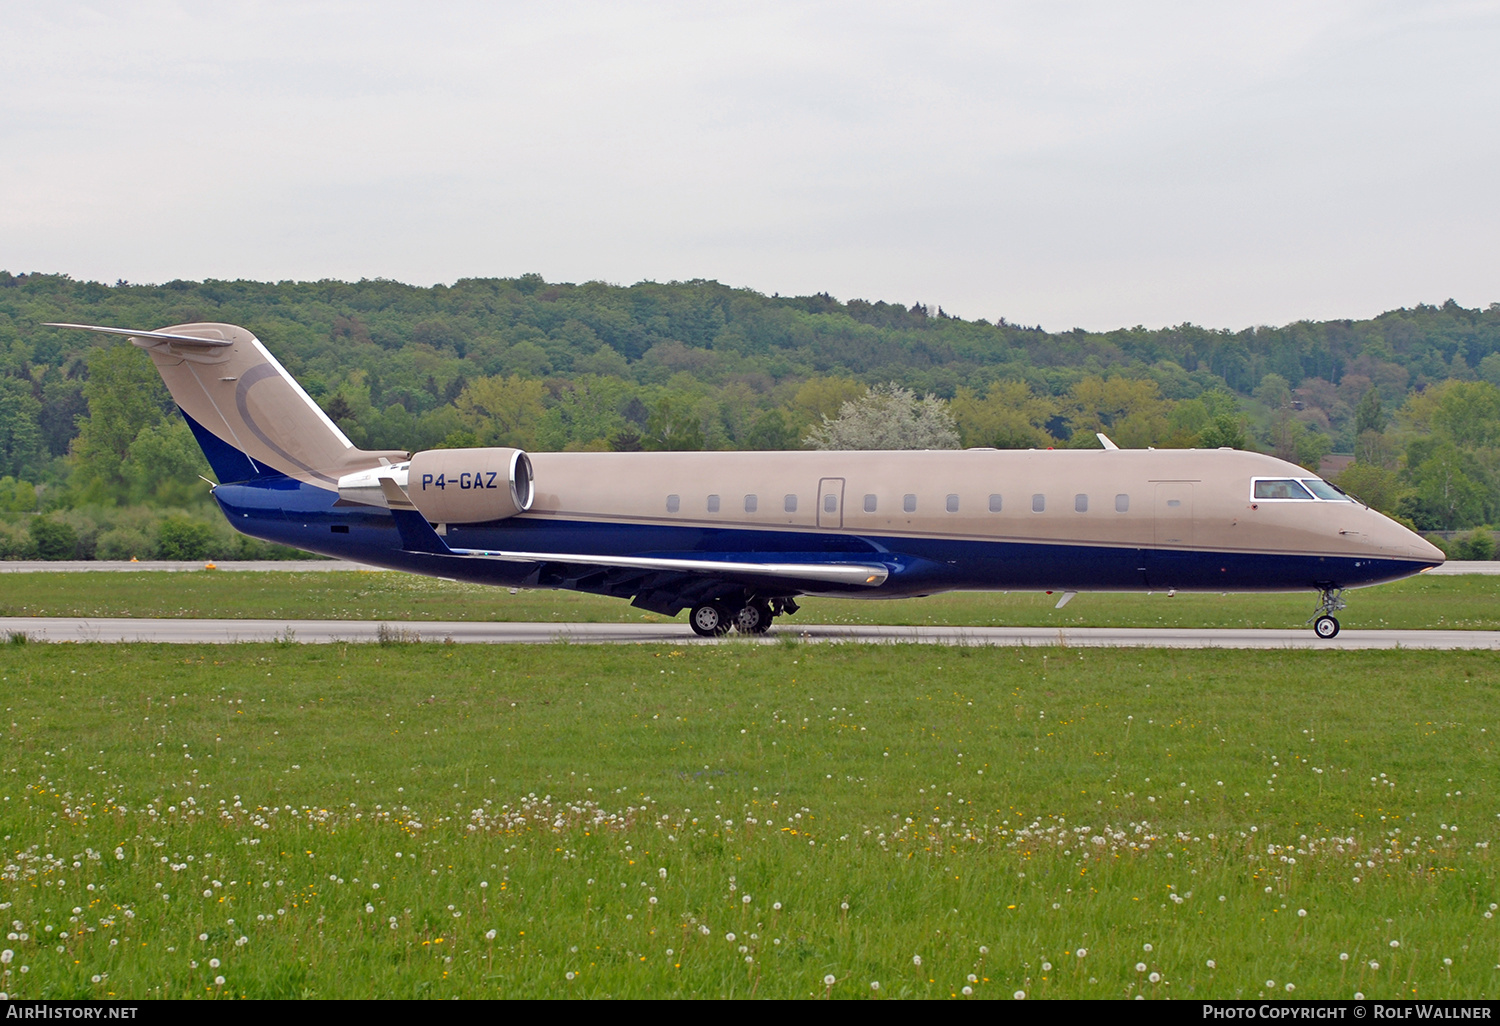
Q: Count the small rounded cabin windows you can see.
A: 12